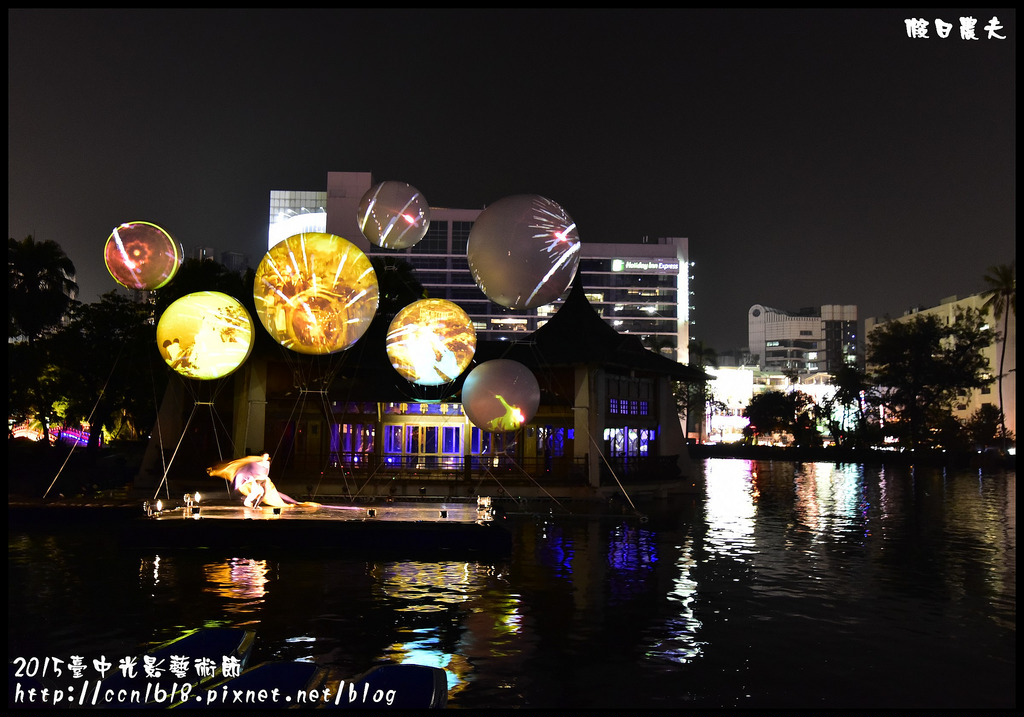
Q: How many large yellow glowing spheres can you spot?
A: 3